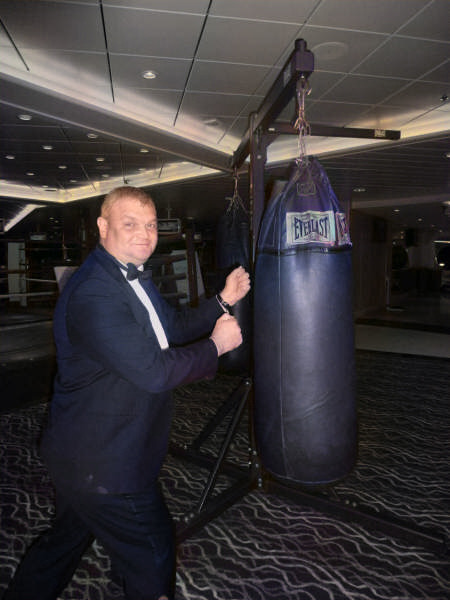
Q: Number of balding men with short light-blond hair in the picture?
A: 1